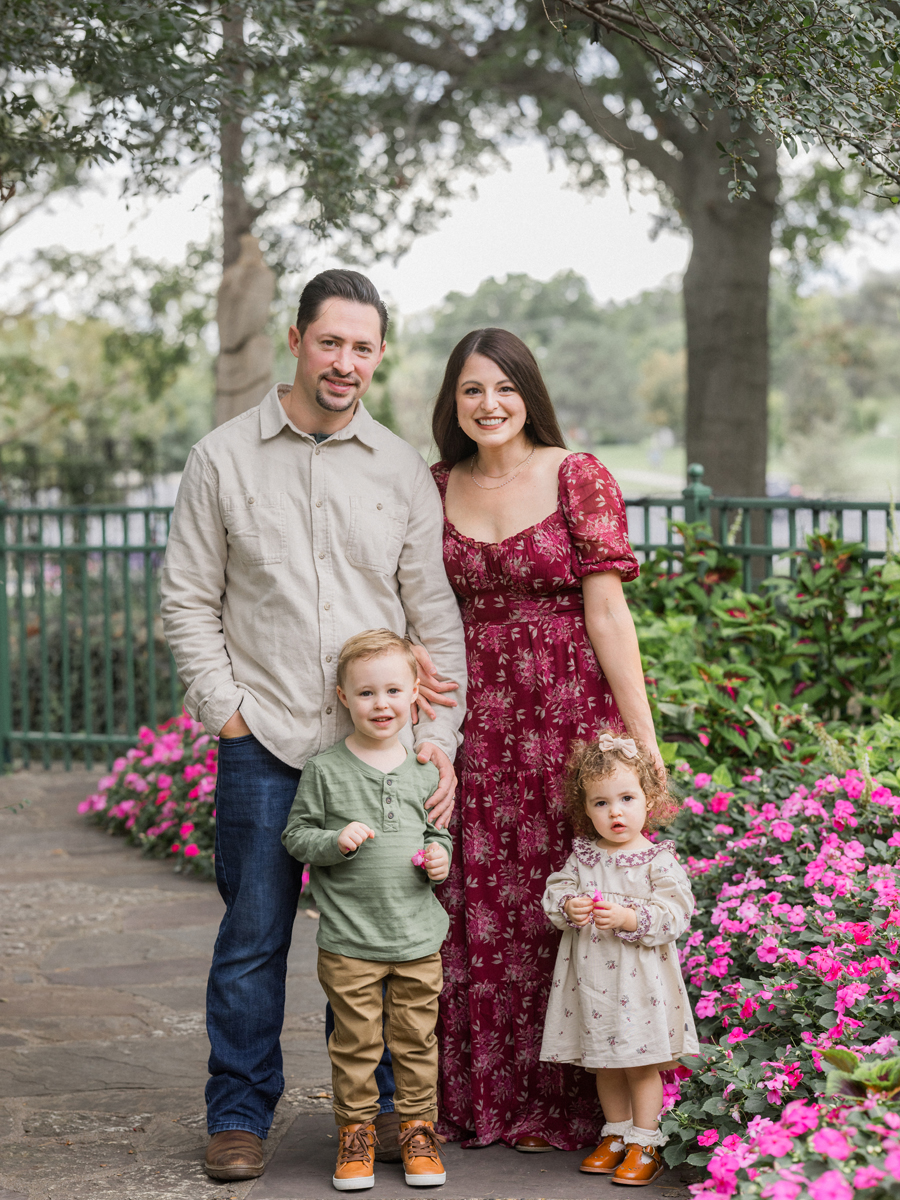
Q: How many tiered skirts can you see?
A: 1